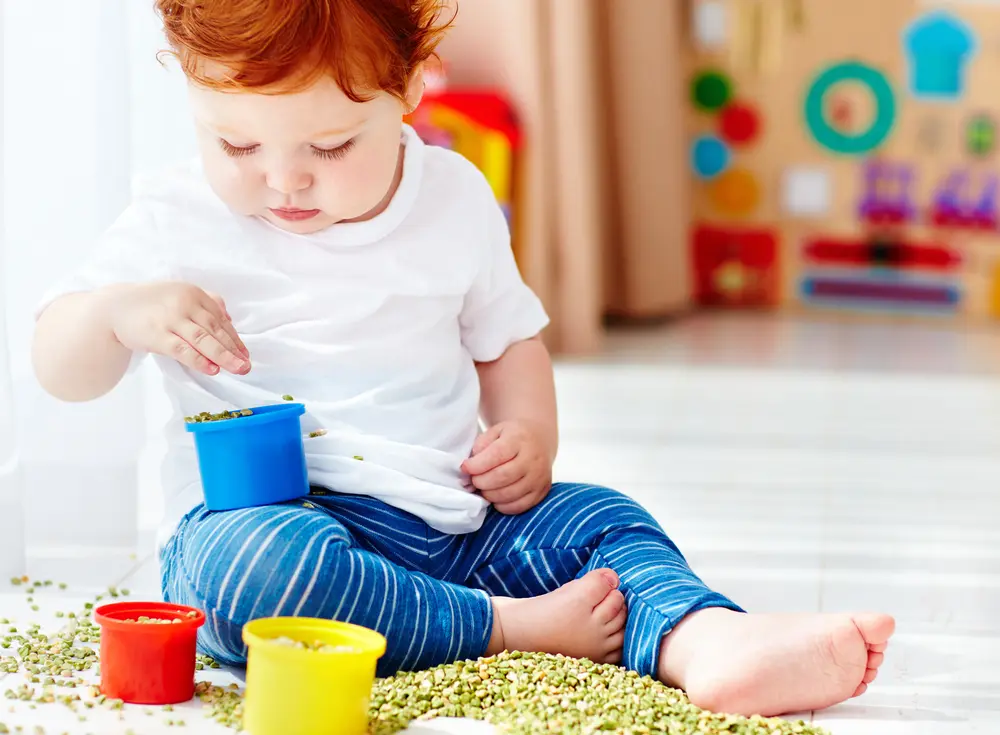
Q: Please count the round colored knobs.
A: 4